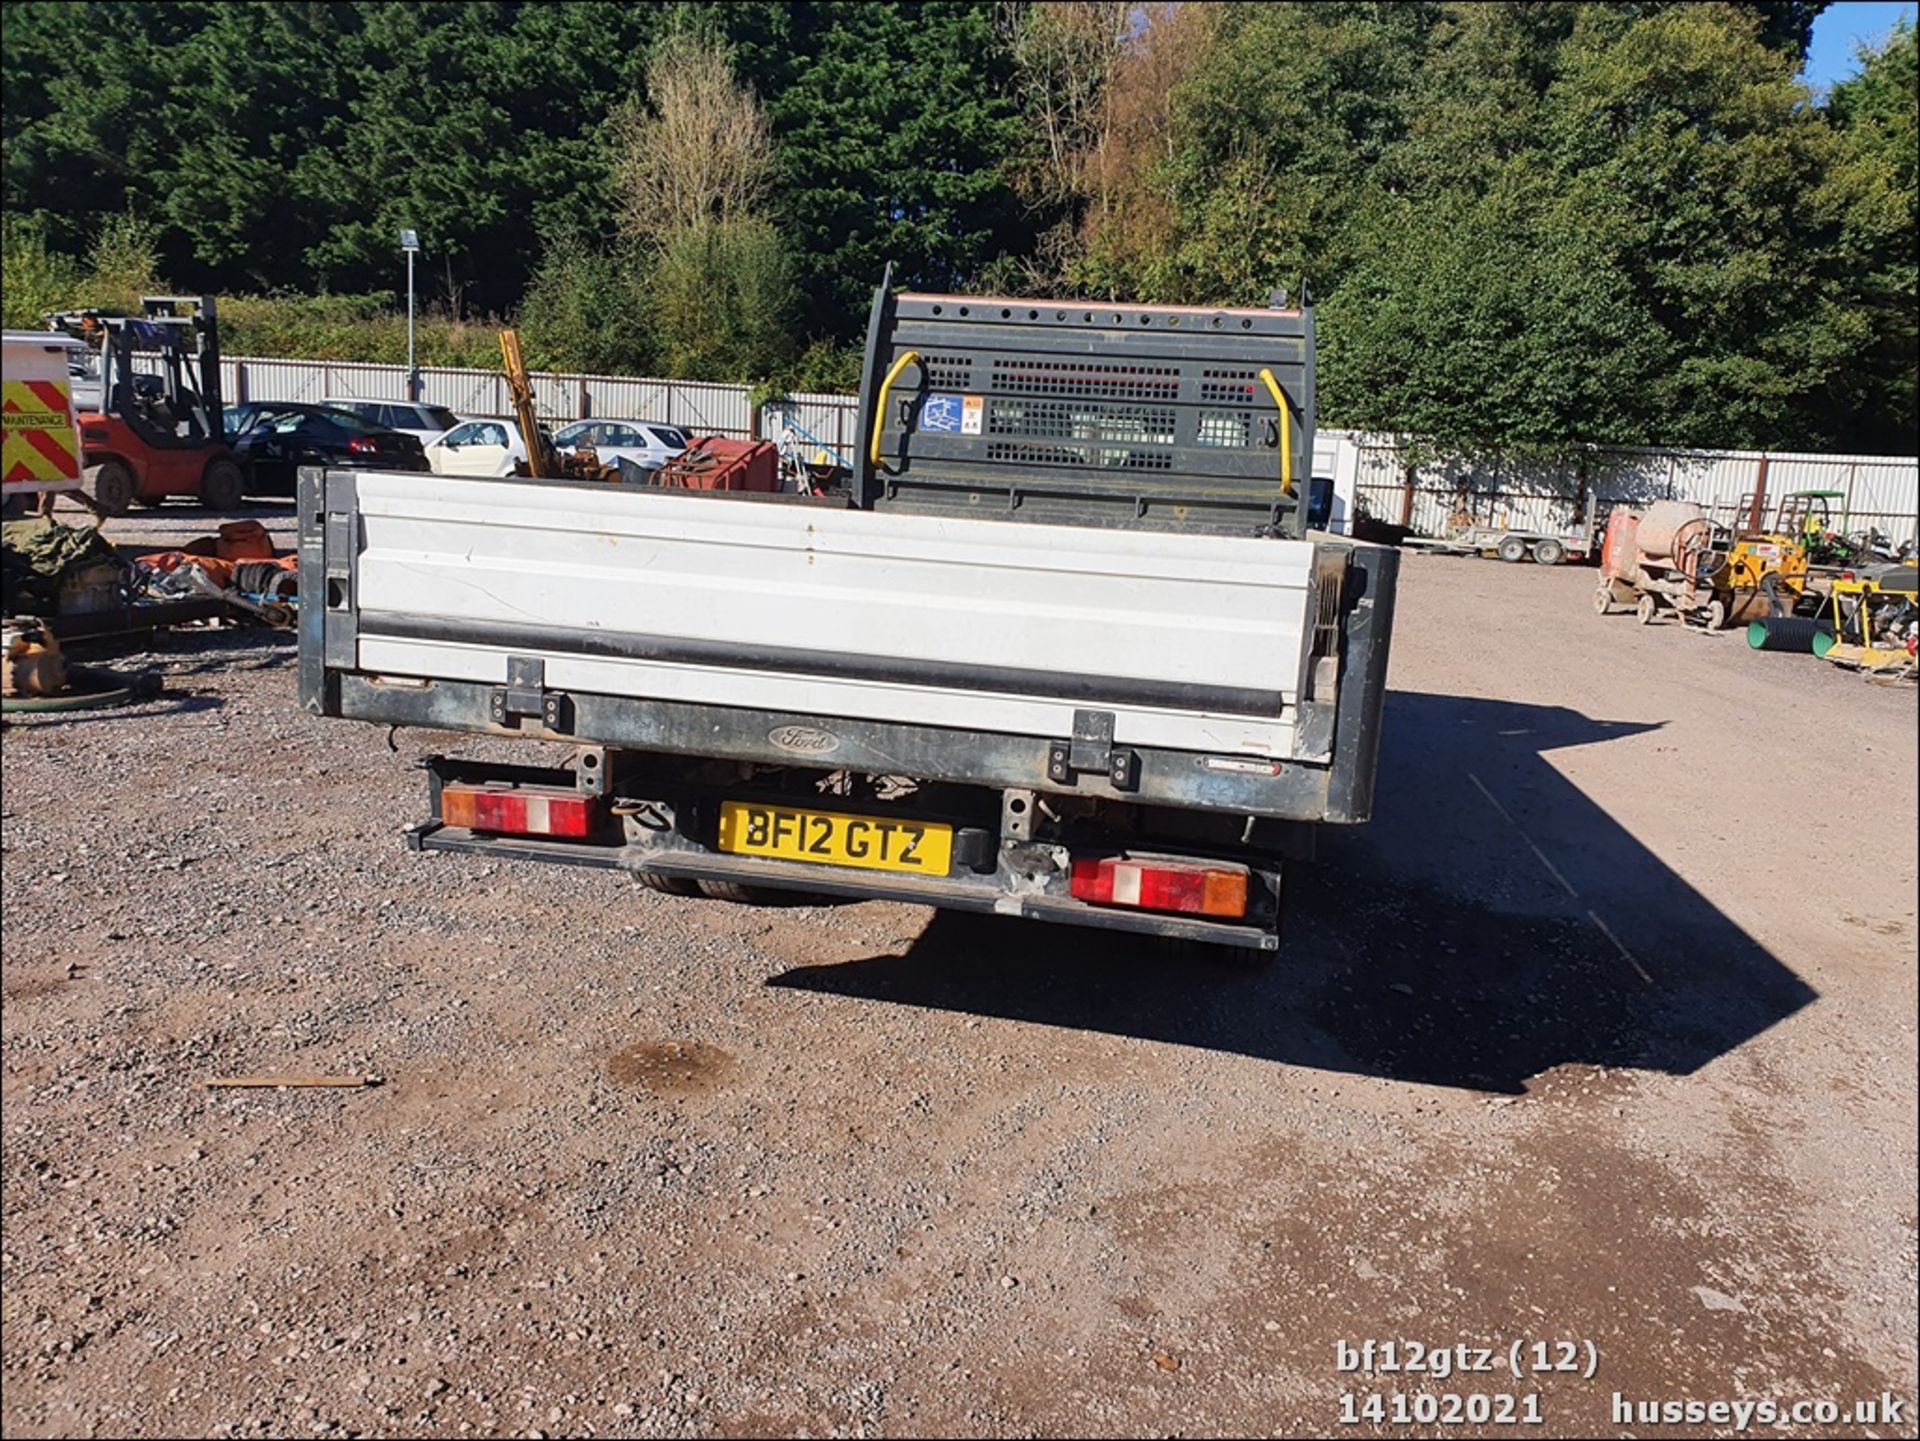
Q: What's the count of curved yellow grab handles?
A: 2